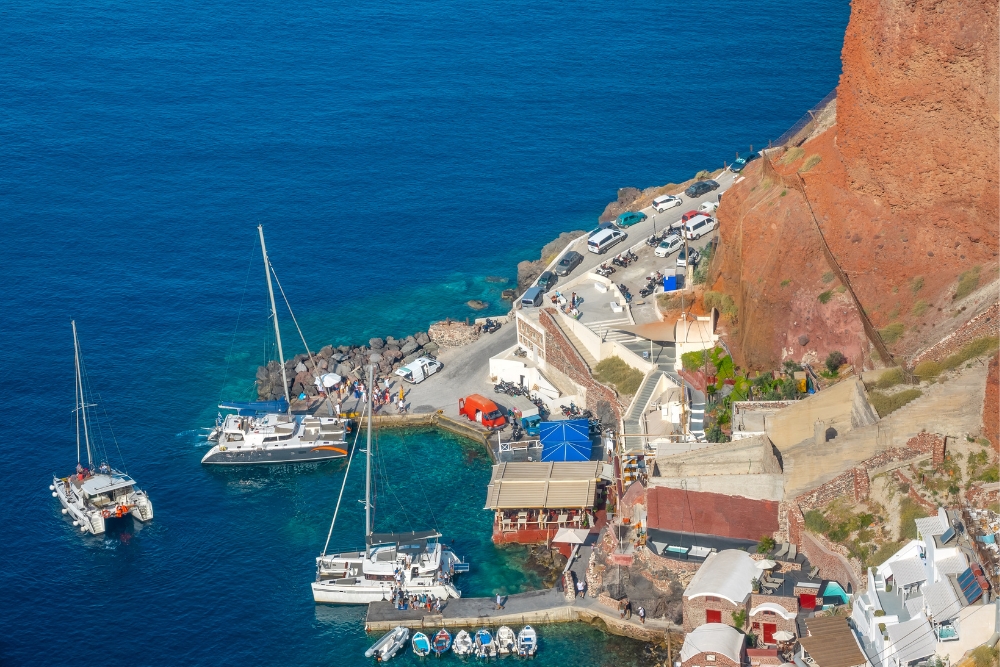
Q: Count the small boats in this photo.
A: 7